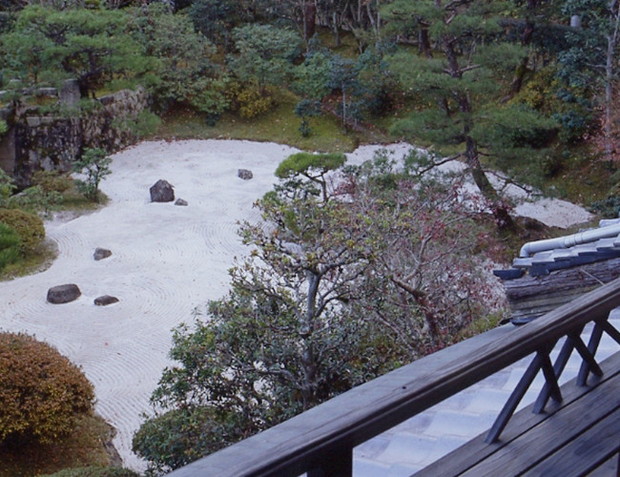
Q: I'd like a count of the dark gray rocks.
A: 6